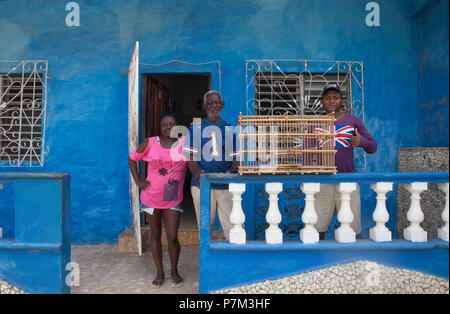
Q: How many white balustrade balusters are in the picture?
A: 7